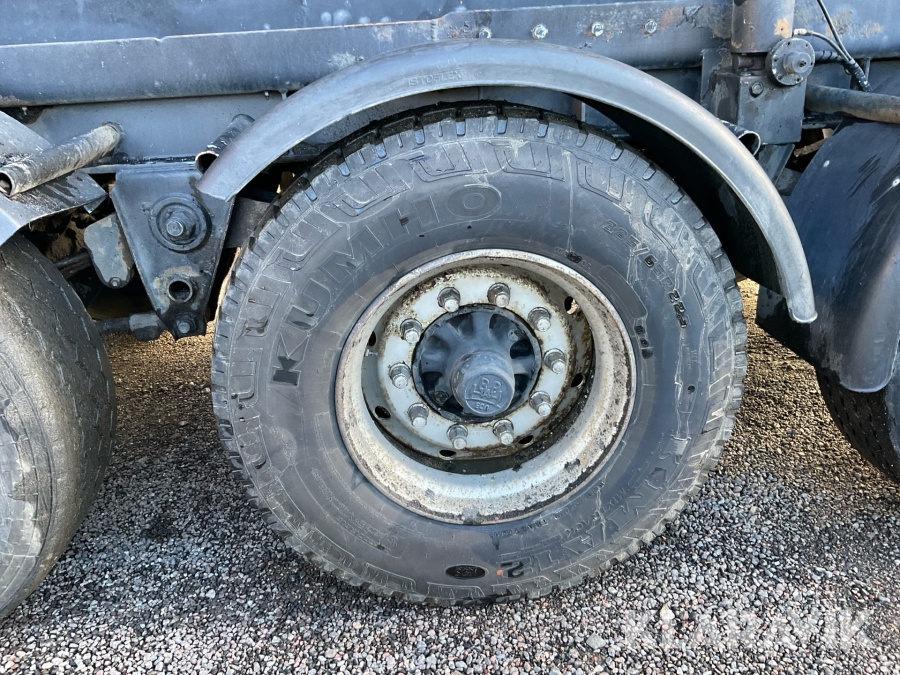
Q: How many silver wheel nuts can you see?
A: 10